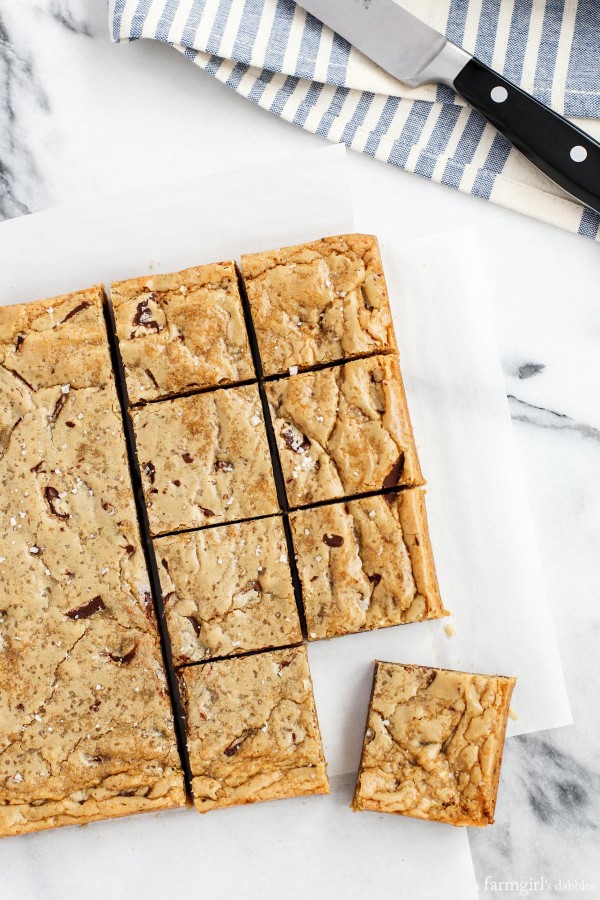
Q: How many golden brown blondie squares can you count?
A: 8